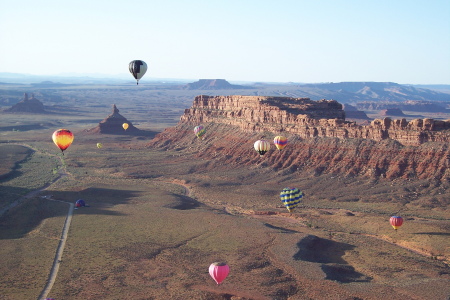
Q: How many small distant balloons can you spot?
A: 2